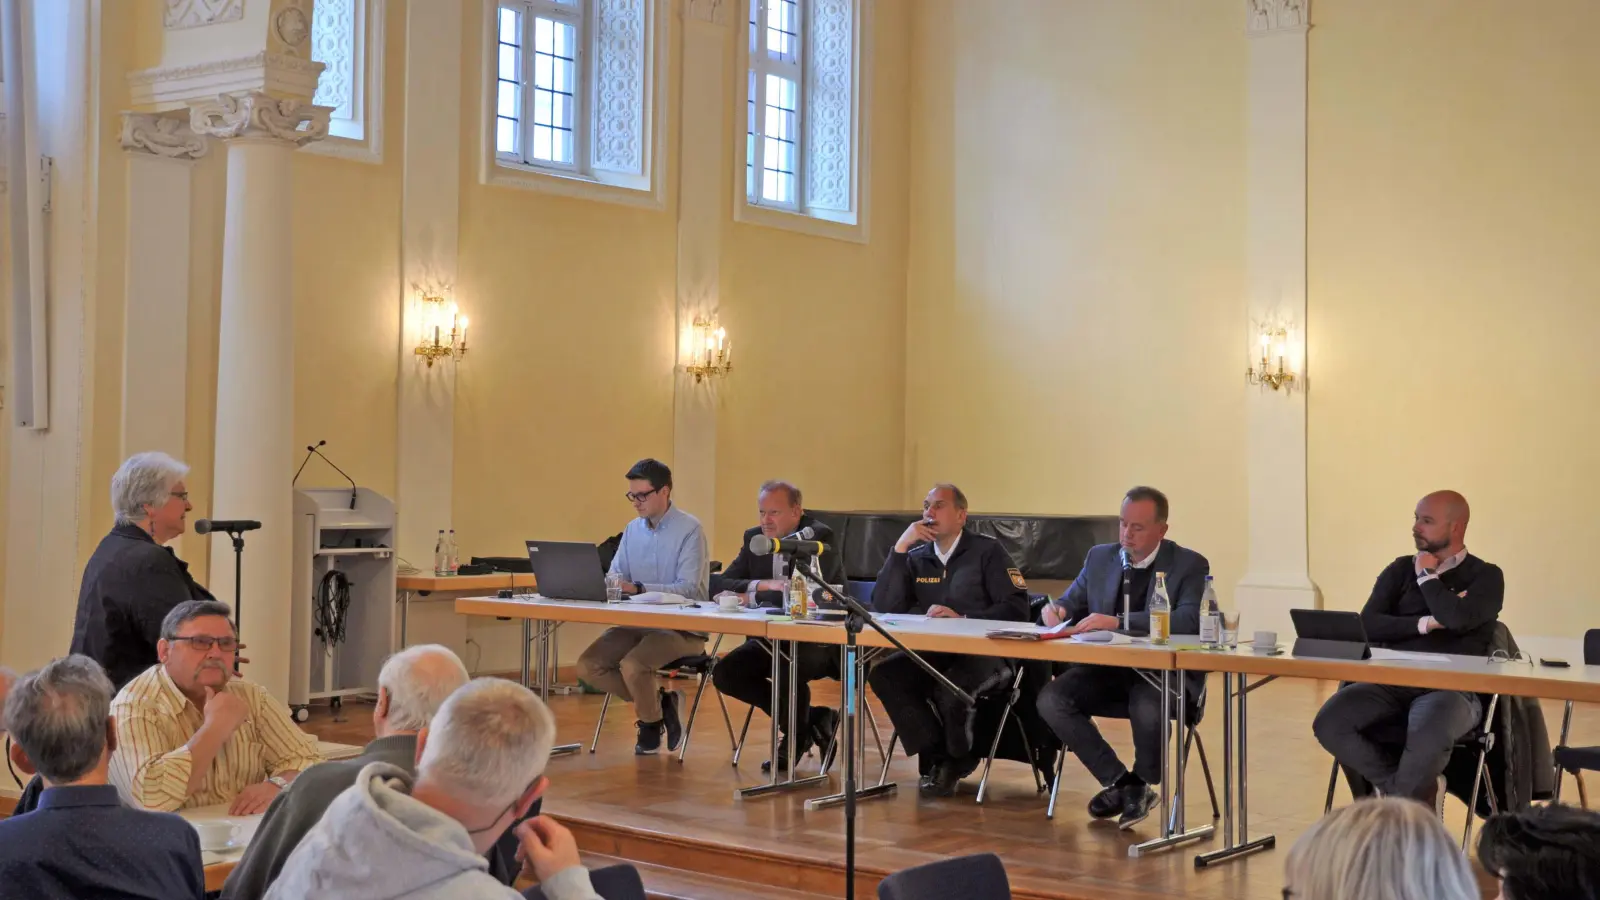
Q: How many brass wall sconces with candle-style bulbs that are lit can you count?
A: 3